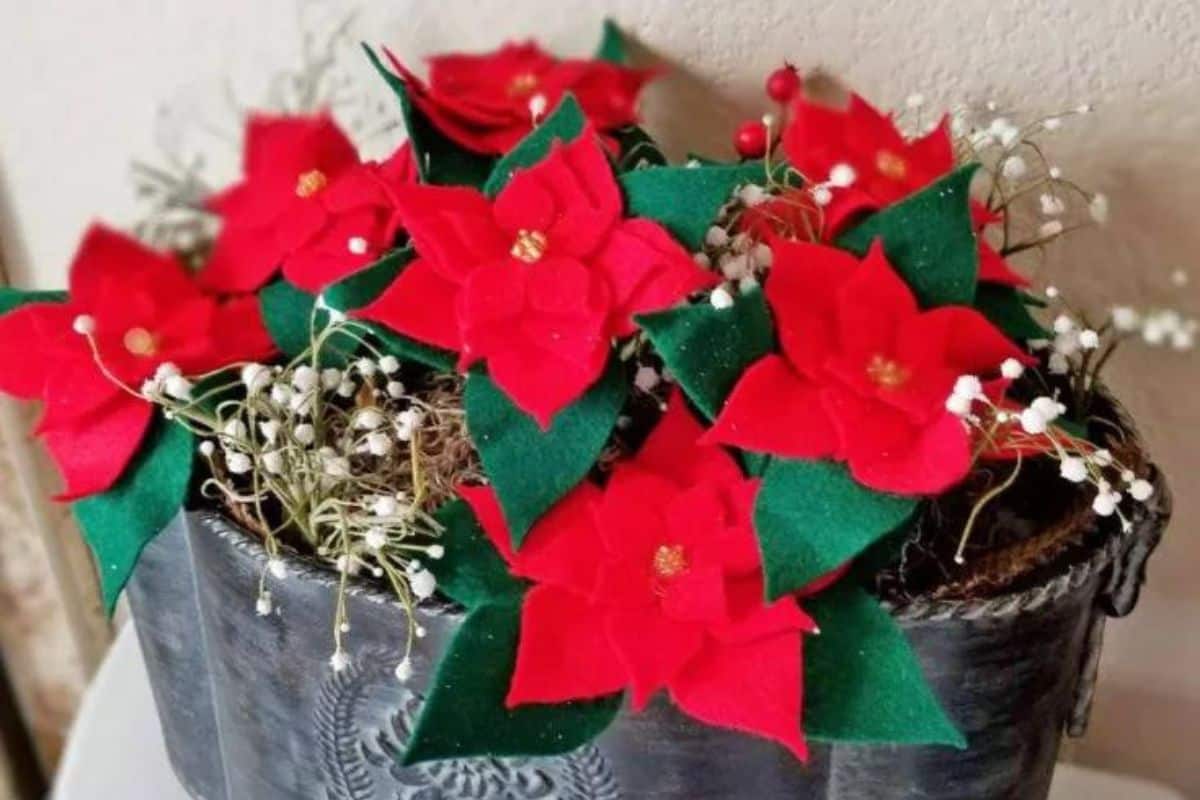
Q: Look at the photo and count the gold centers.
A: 7